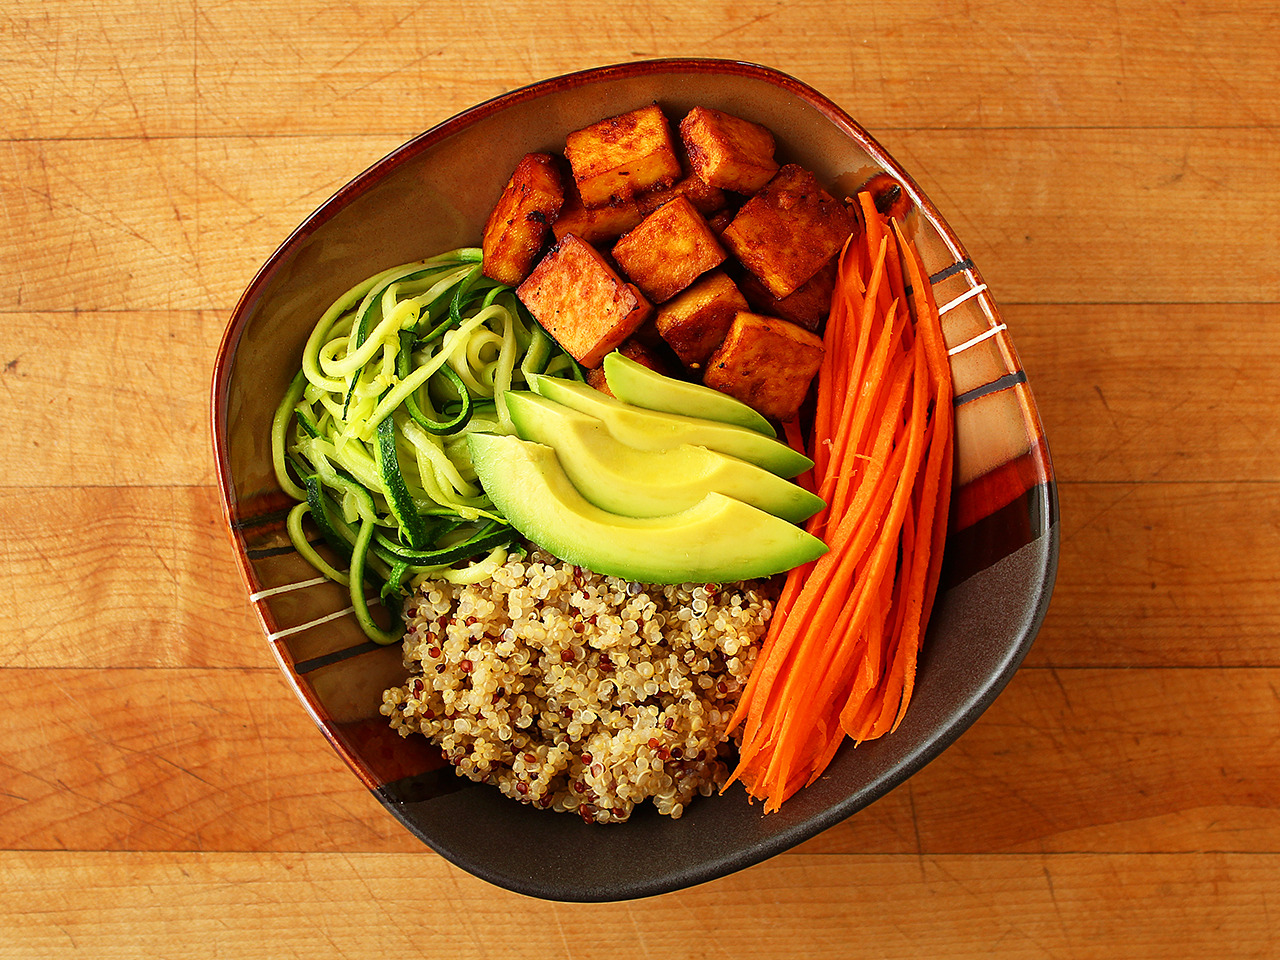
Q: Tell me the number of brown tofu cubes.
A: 12